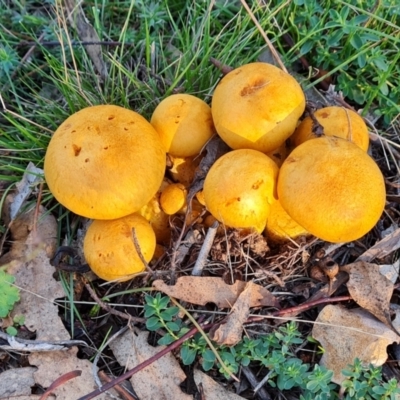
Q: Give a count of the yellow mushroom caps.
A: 8